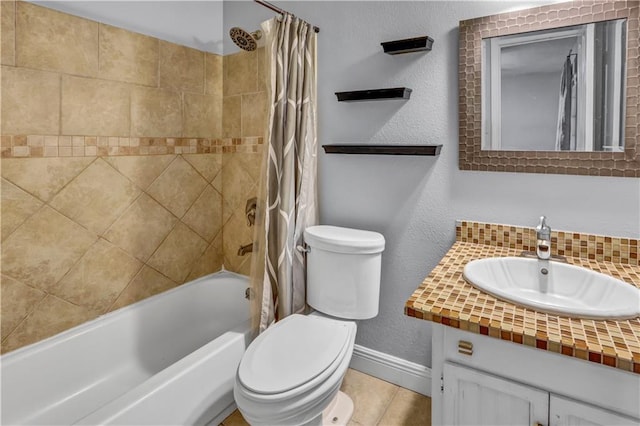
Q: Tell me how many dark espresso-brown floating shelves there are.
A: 3